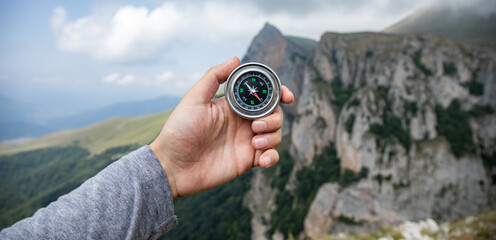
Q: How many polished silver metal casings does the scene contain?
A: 1